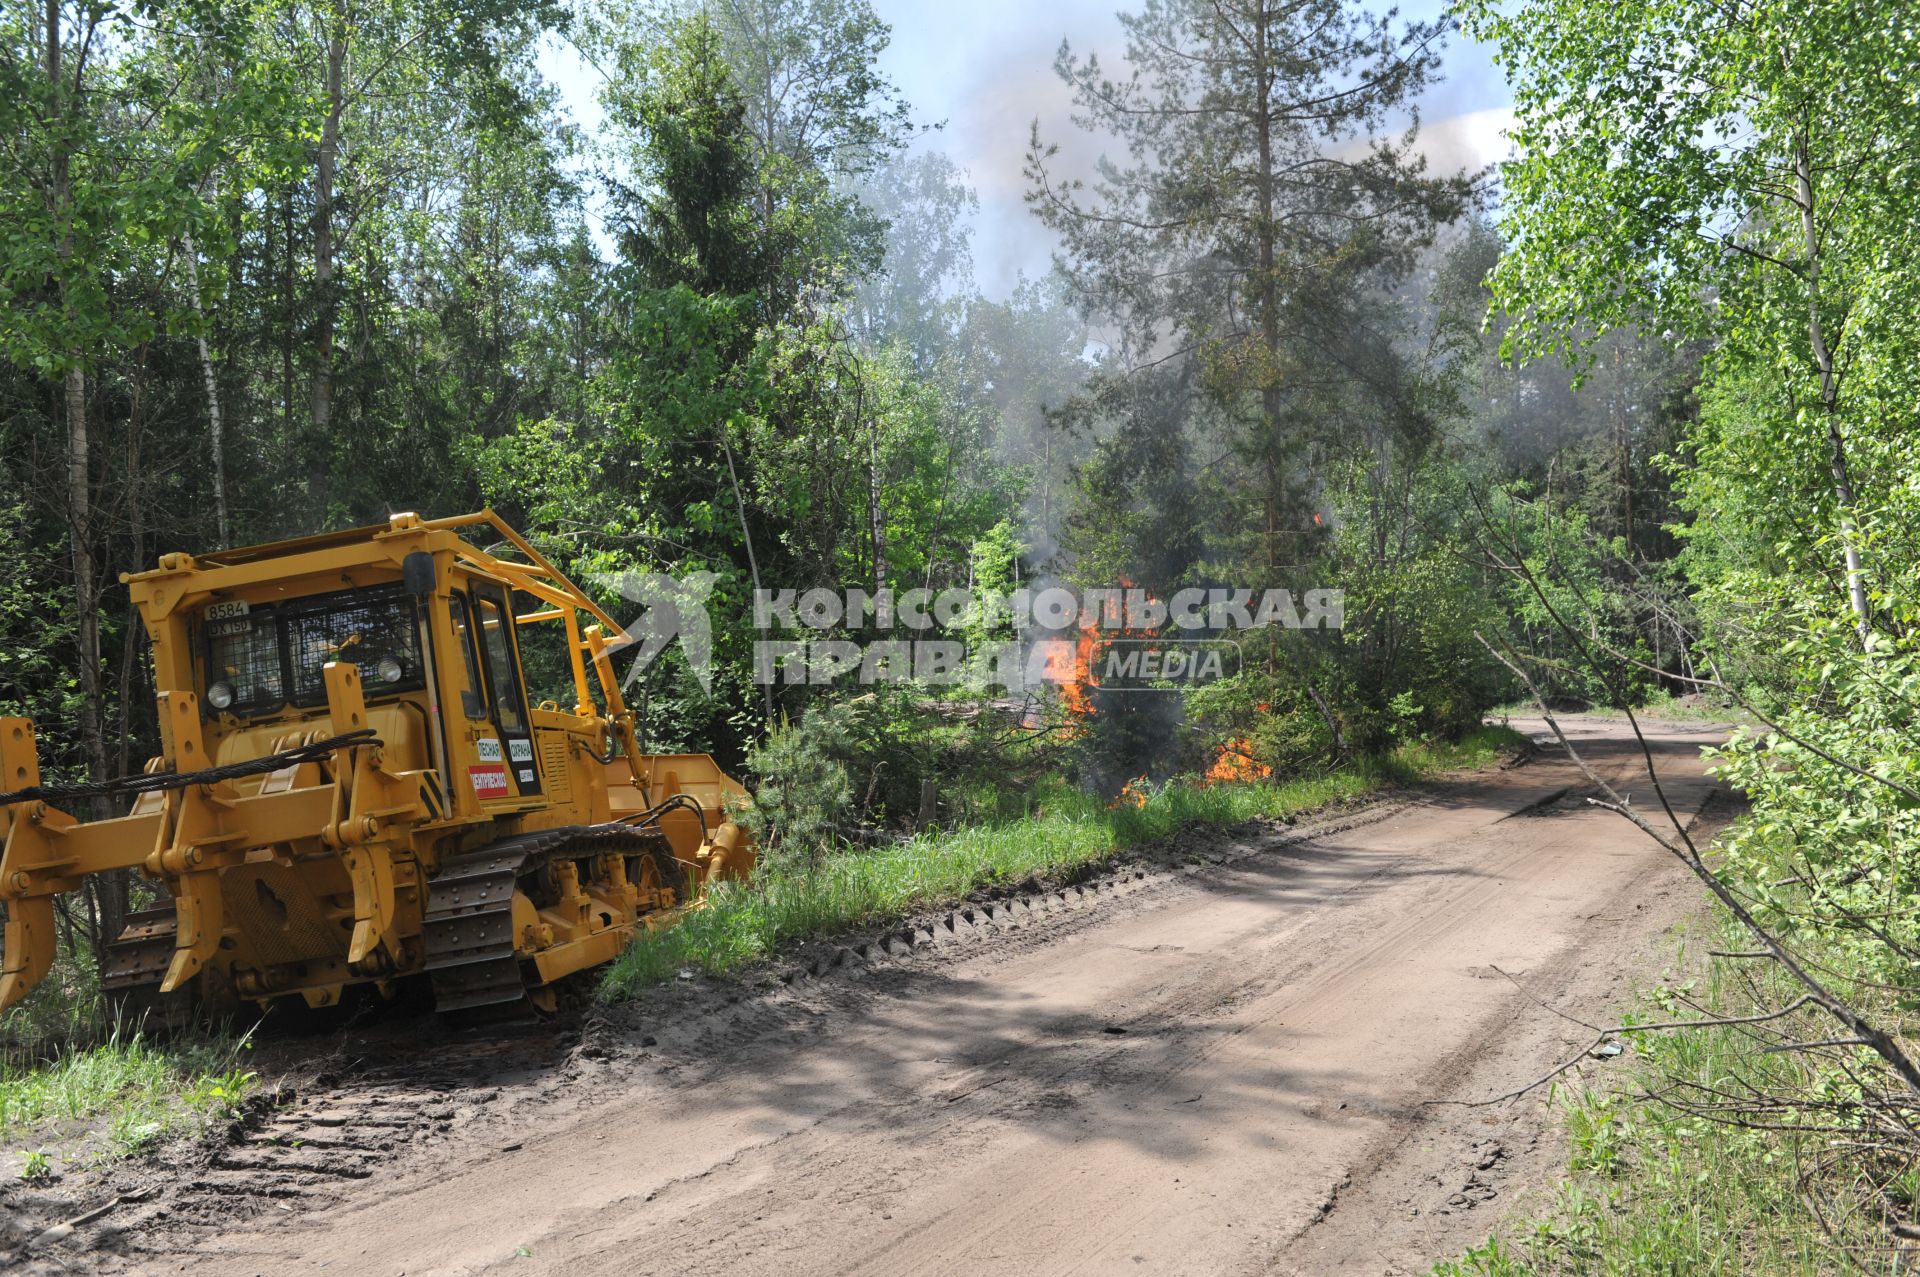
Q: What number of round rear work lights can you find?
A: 2